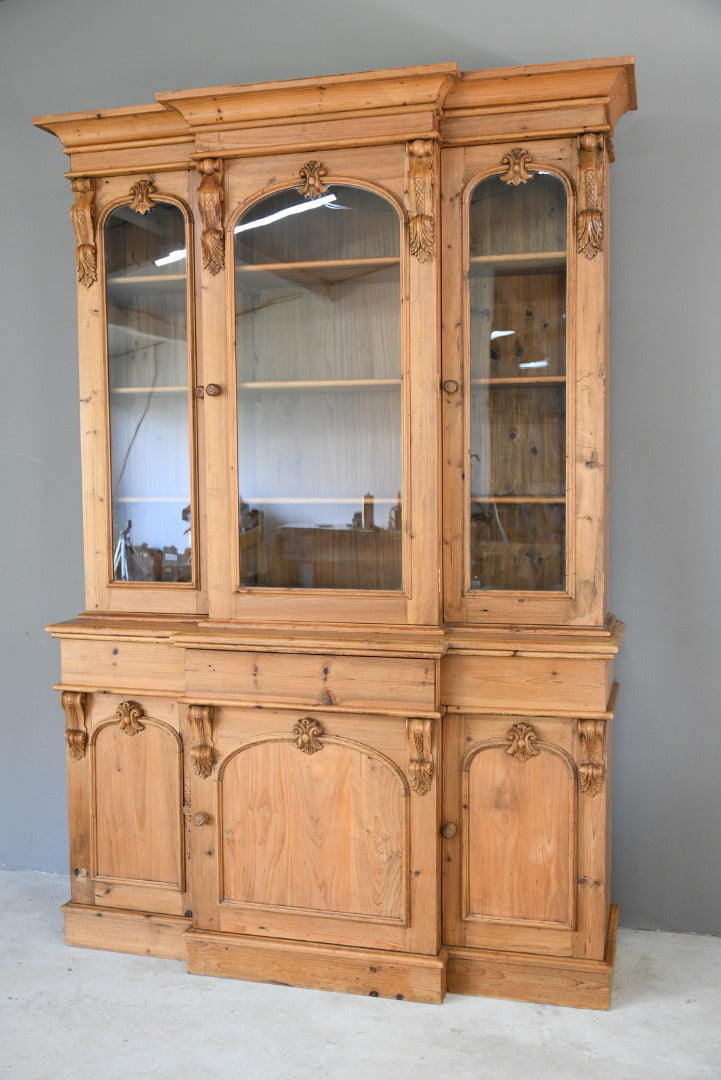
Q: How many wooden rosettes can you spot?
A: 6